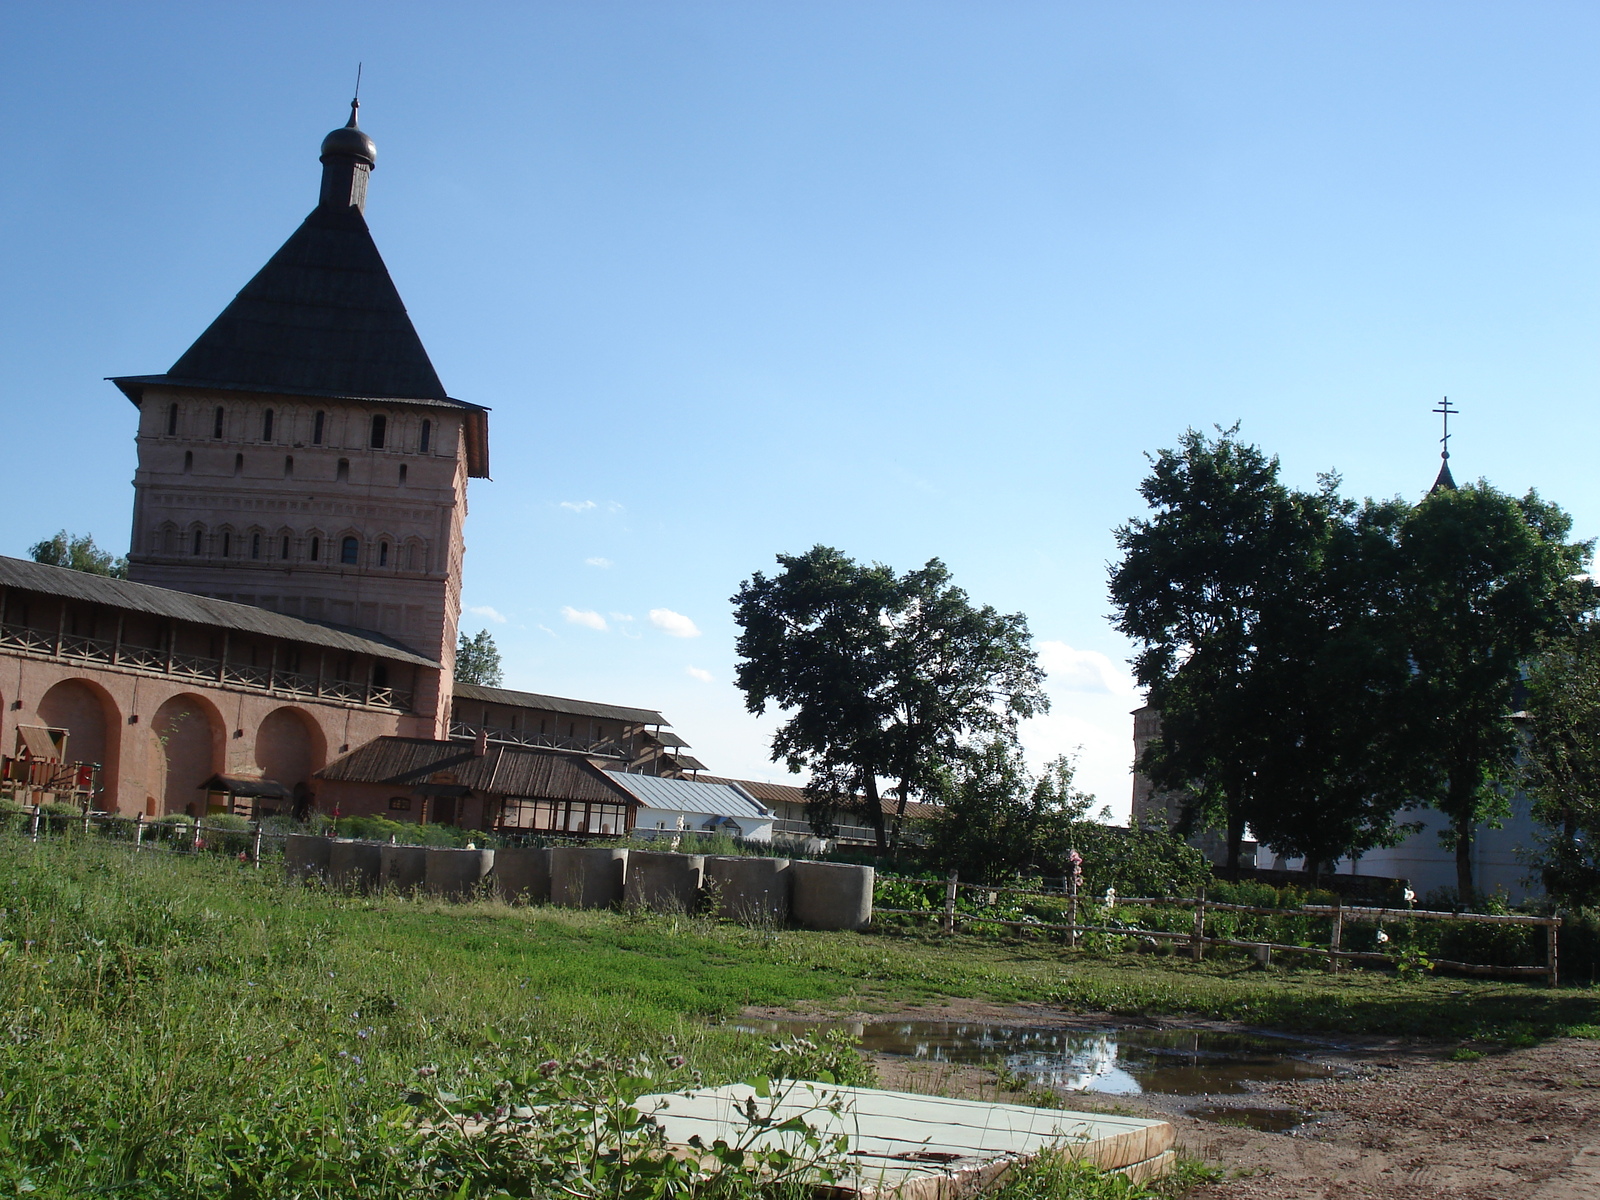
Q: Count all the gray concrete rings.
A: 9